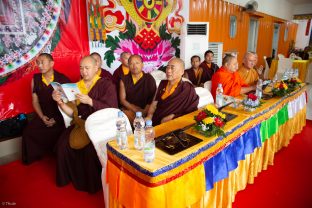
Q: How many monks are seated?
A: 10